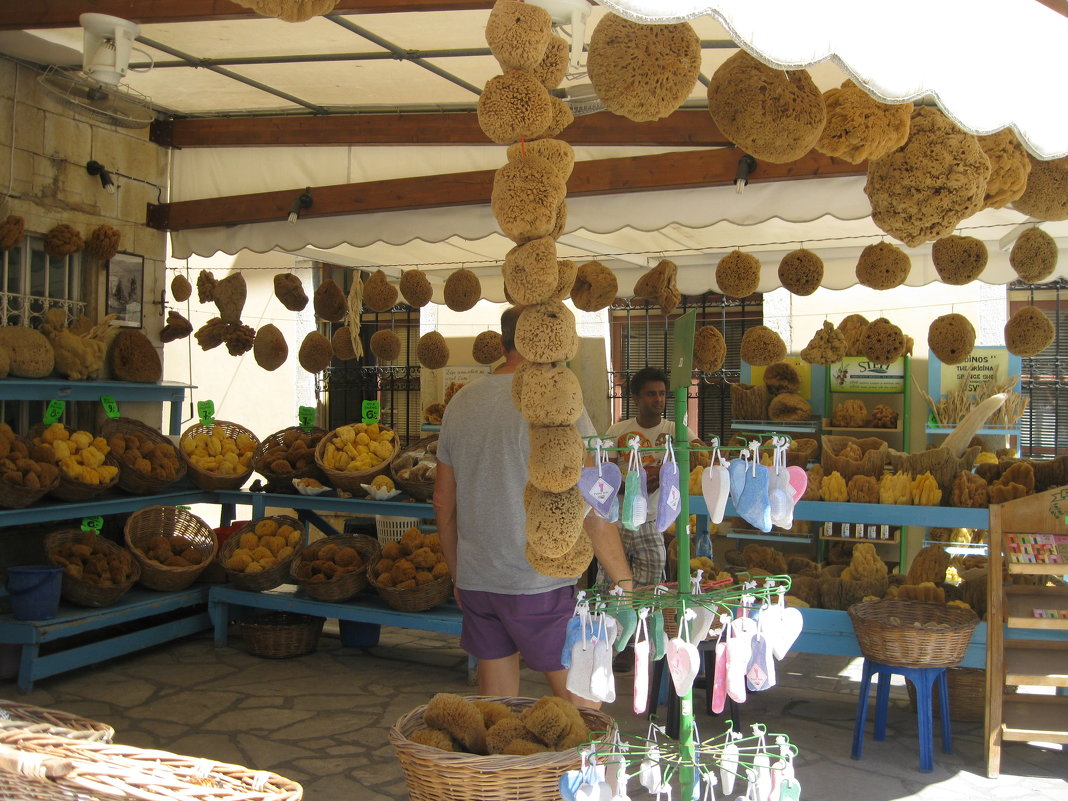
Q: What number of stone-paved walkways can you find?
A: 1